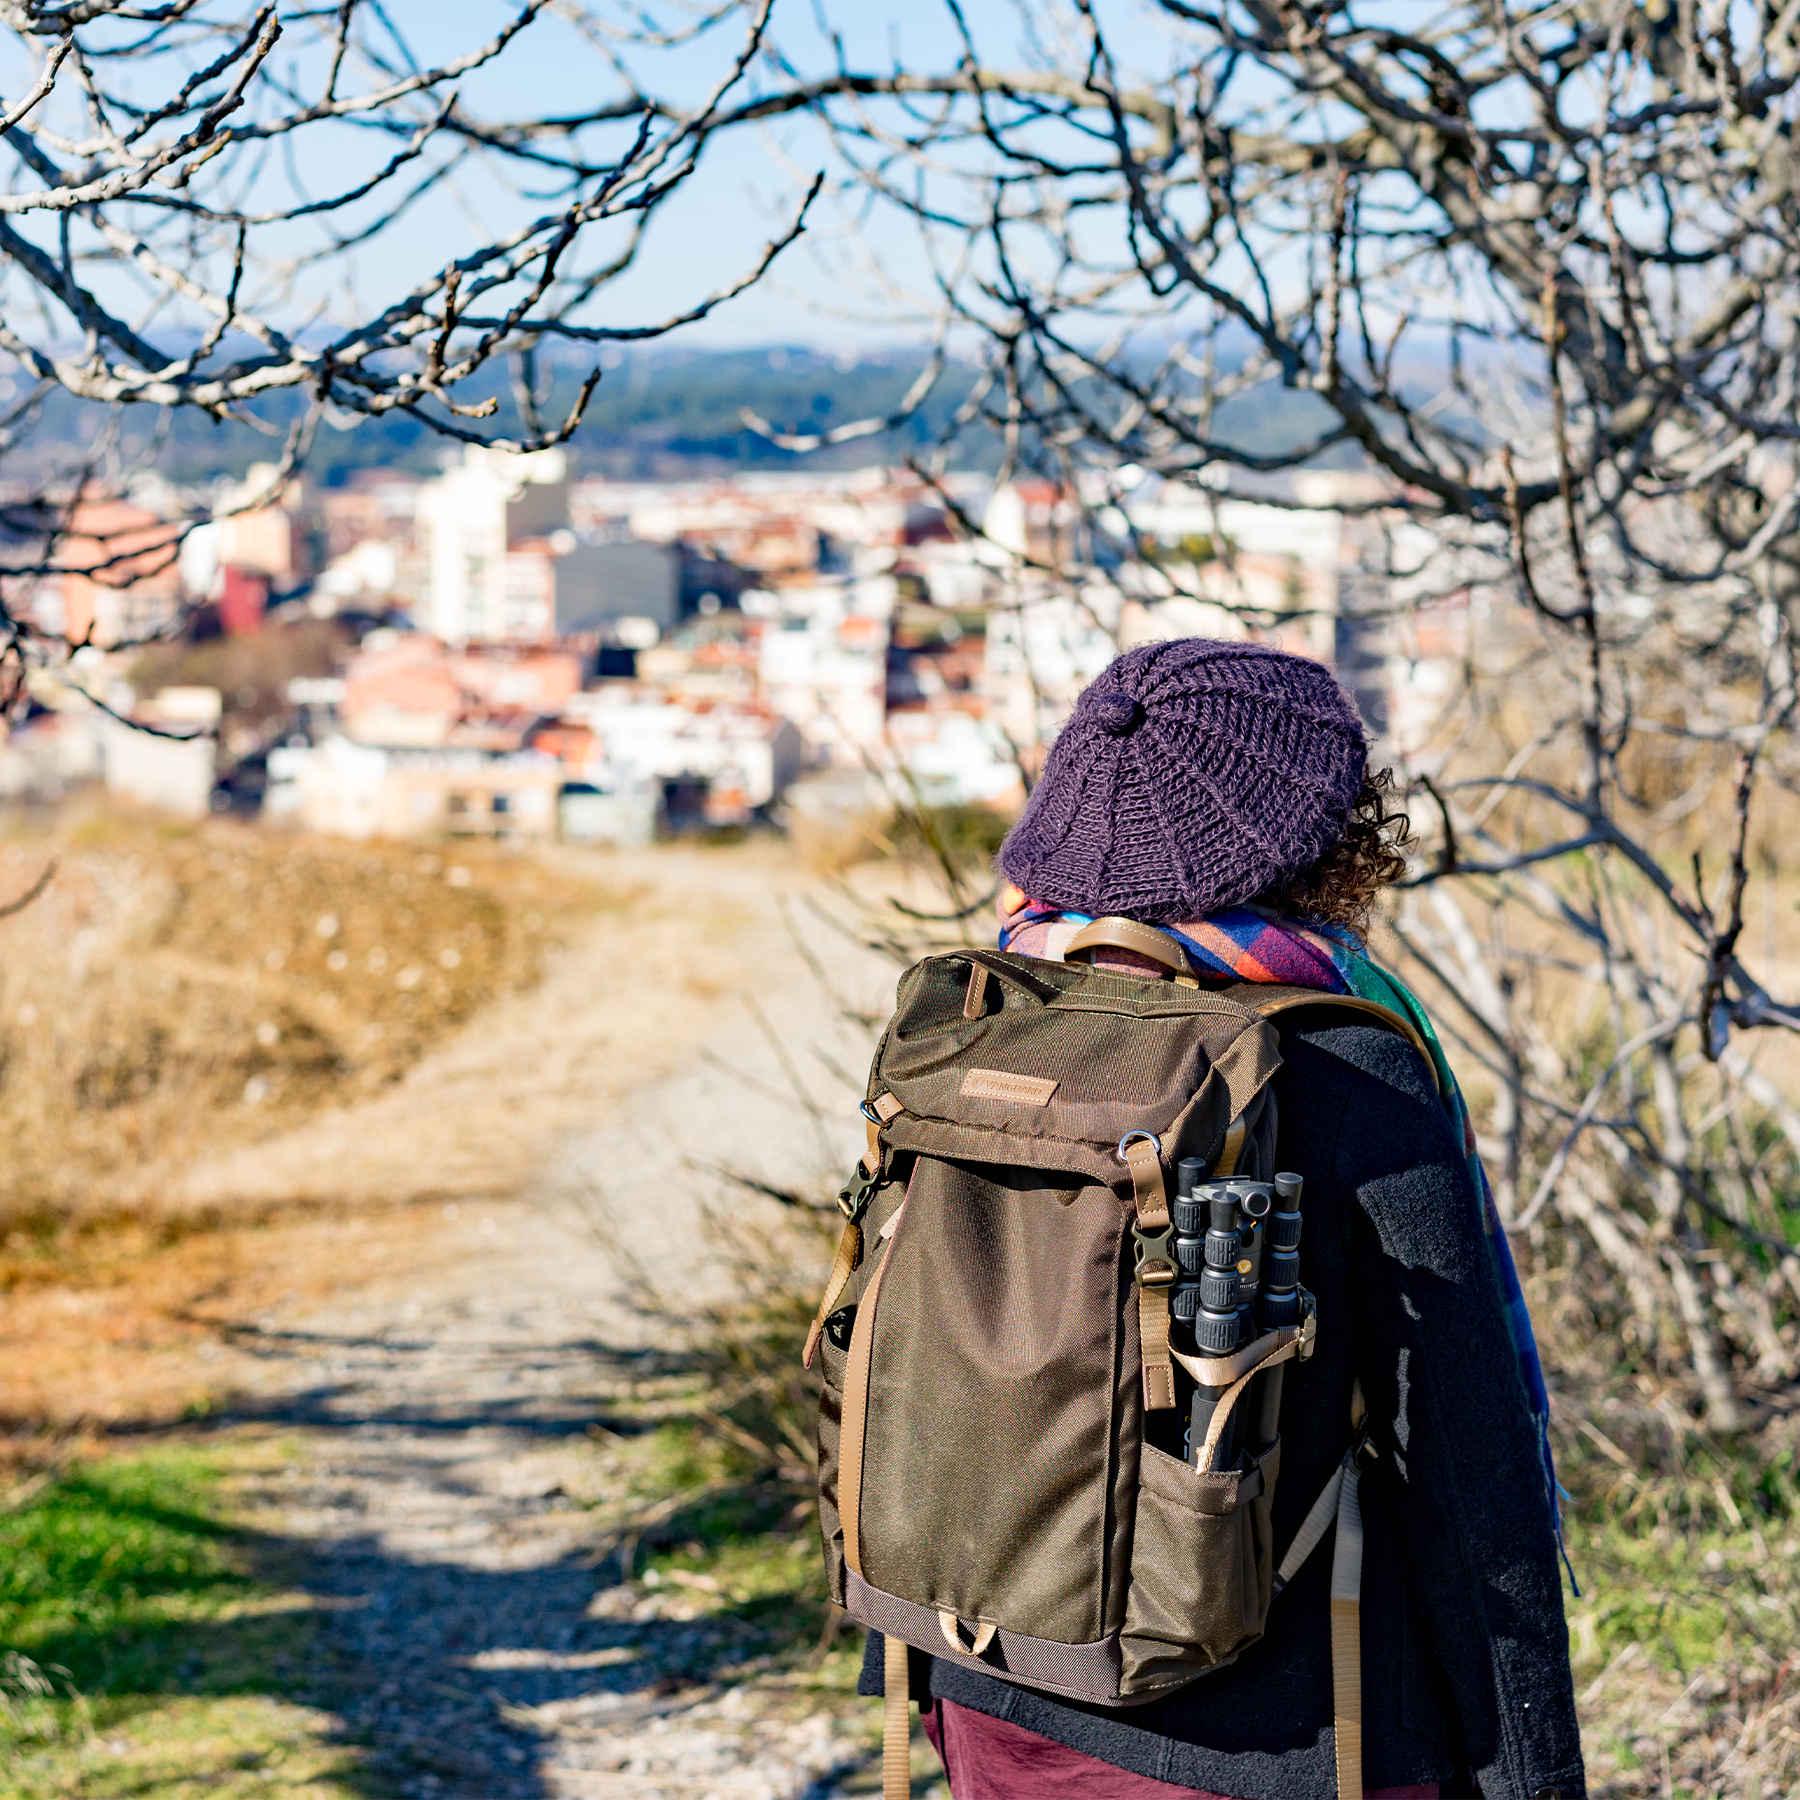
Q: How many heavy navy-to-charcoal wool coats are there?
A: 1